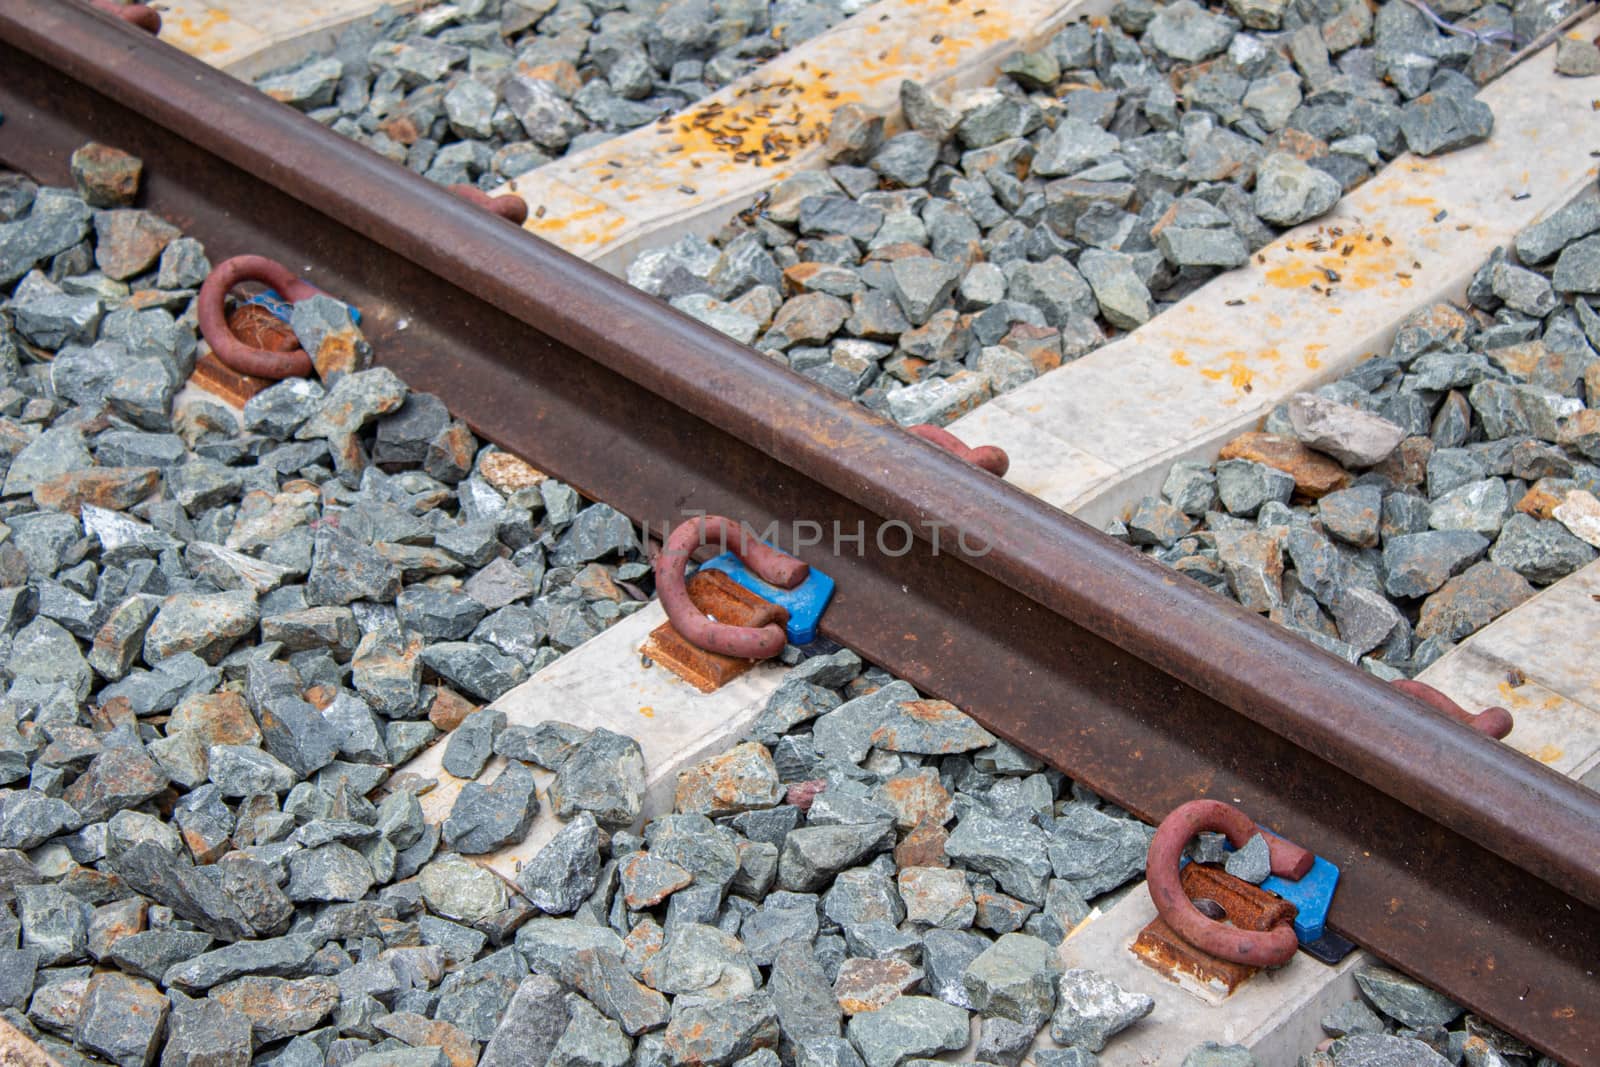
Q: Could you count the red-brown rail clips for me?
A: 7